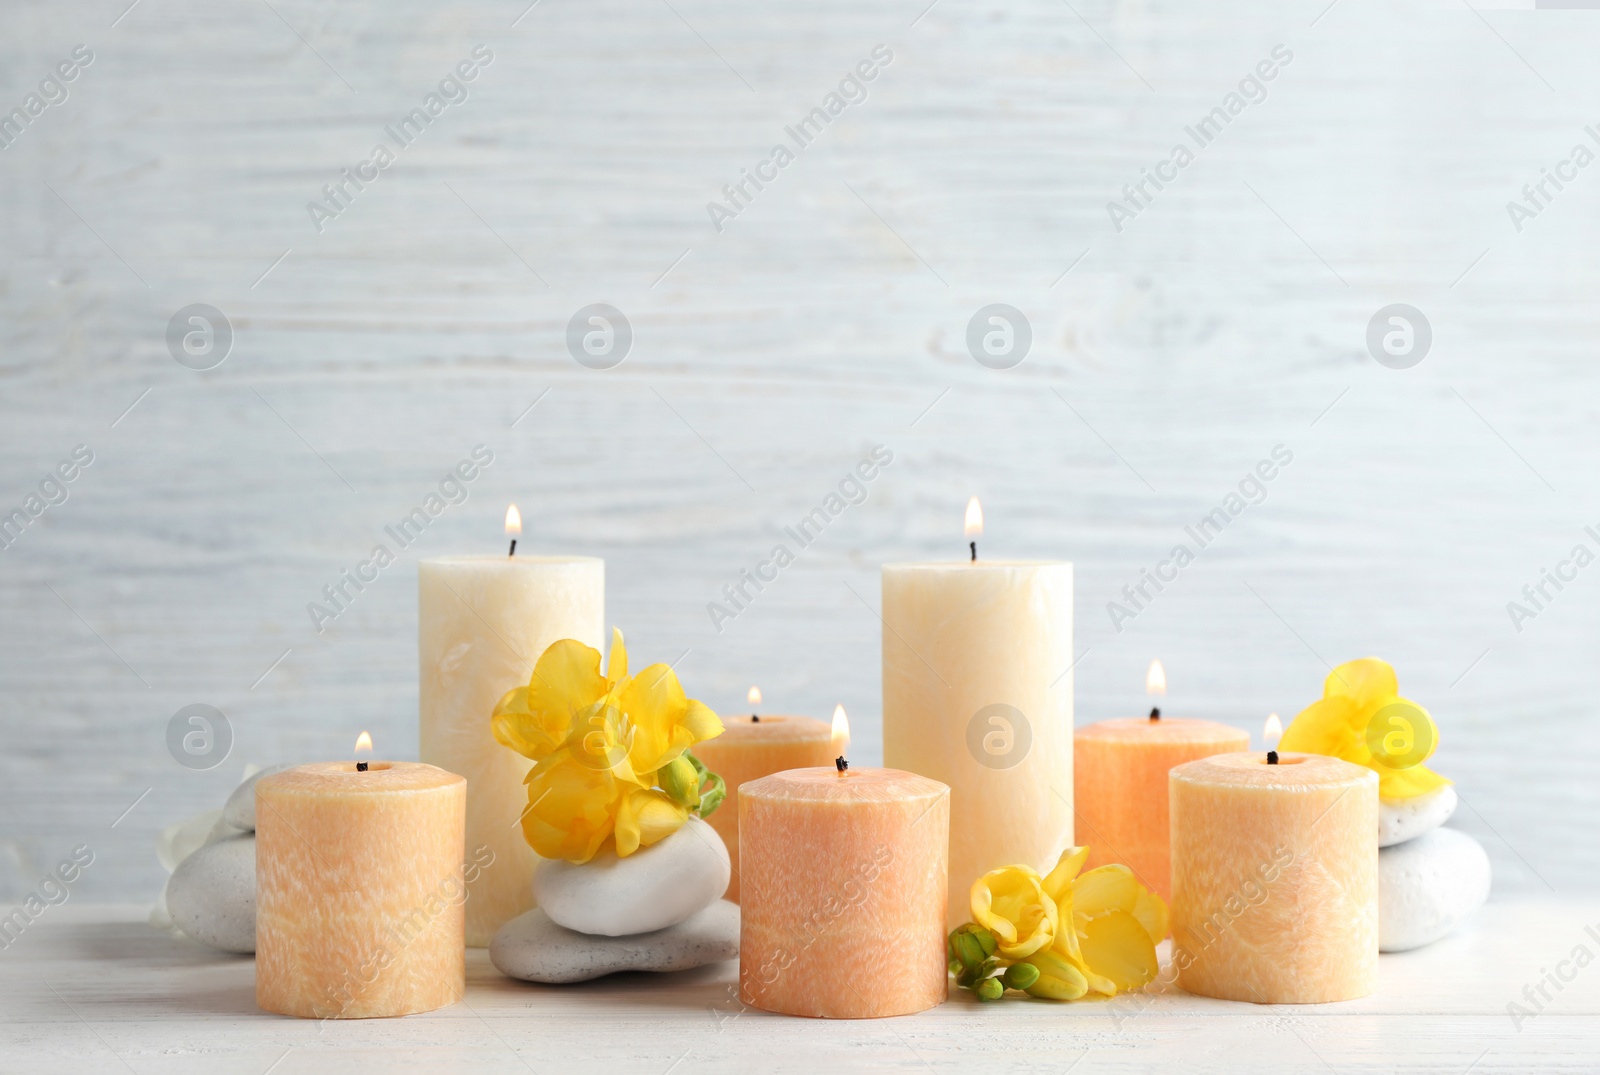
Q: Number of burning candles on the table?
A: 7